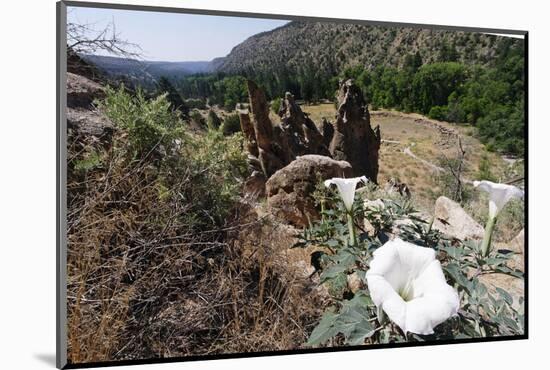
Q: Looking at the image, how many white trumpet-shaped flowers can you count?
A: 3